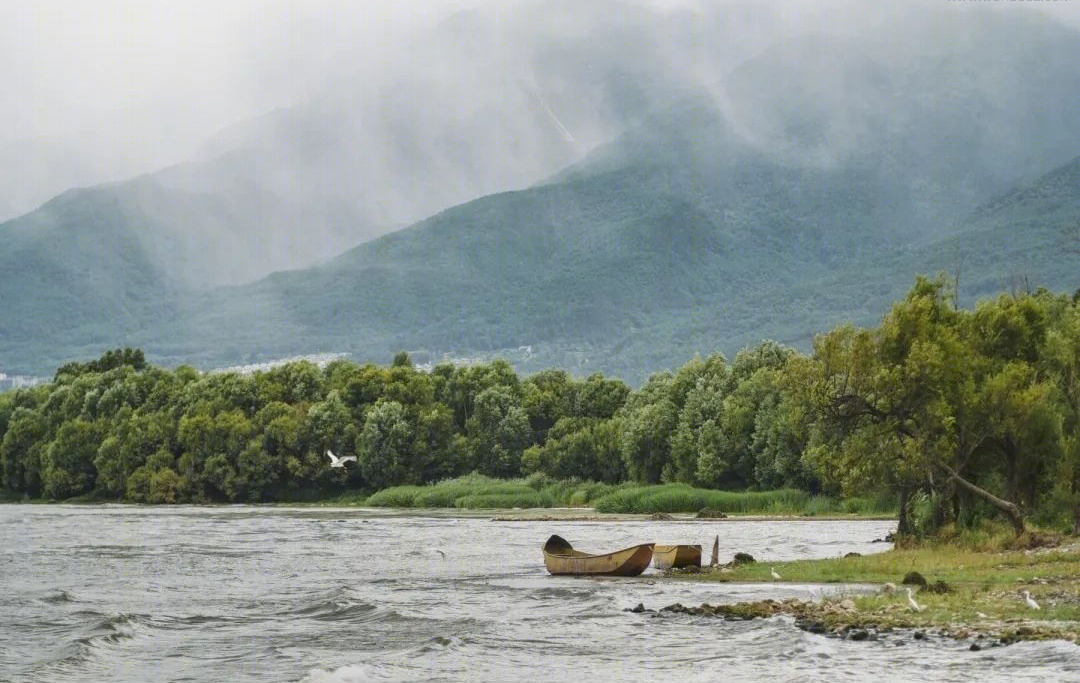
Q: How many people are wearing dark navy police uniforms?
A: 0